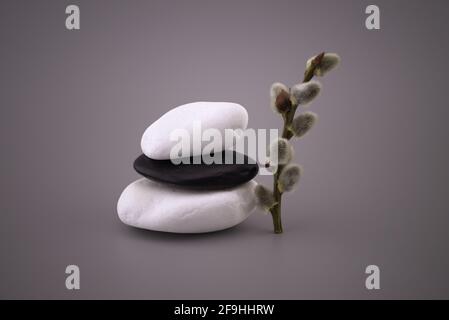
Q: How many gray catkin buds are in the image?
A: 7